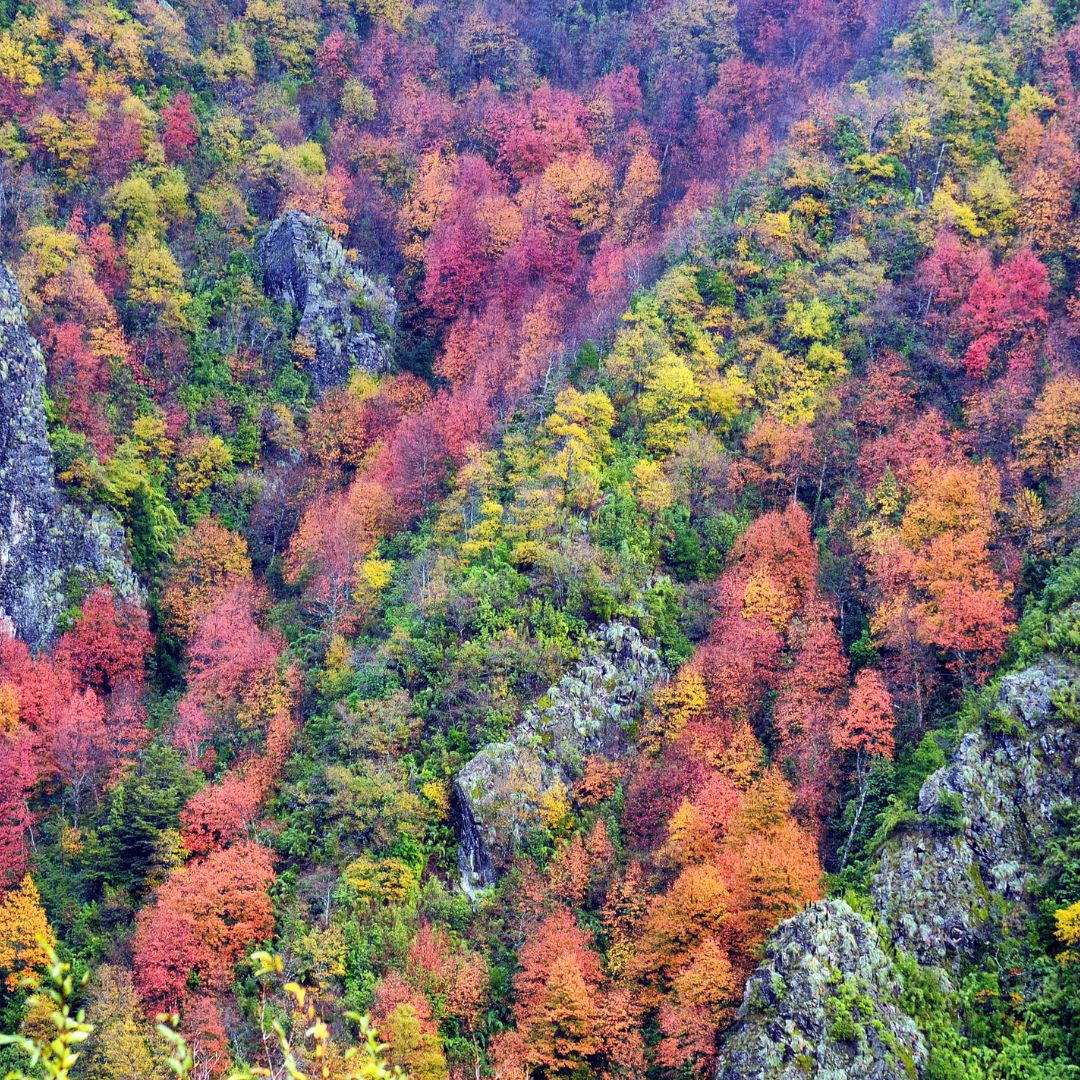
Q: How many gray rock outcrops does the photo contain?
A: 5